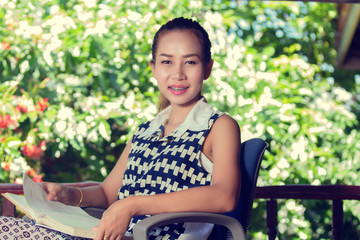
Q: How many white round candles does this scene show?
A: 0